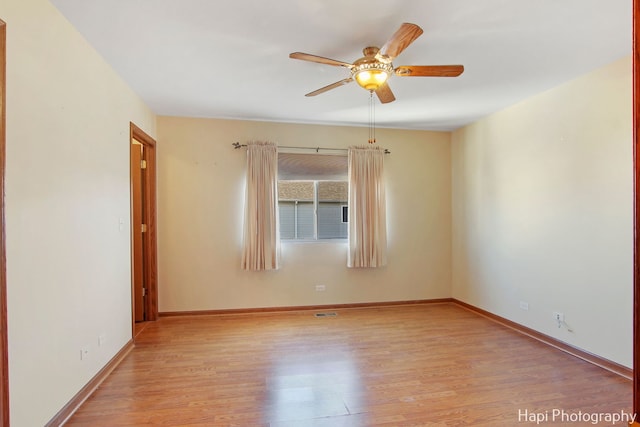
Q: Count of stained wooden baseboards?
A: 3